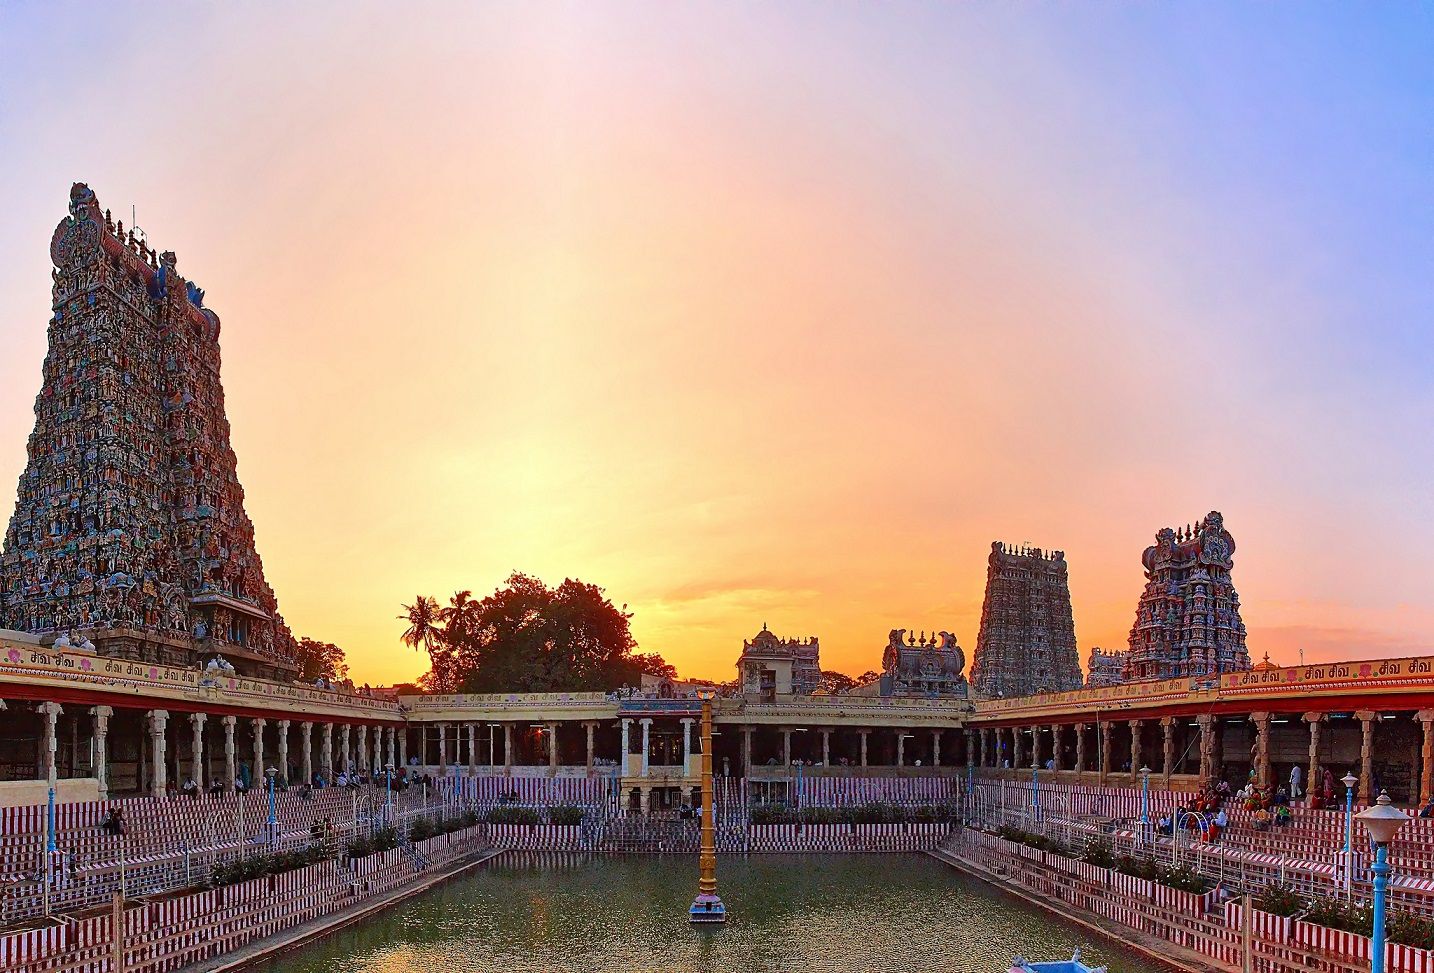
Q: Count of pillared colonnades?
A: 3